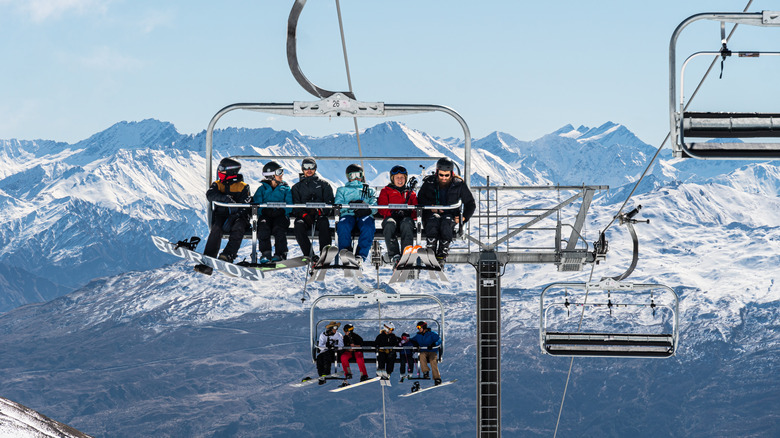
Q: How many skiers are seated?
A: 11